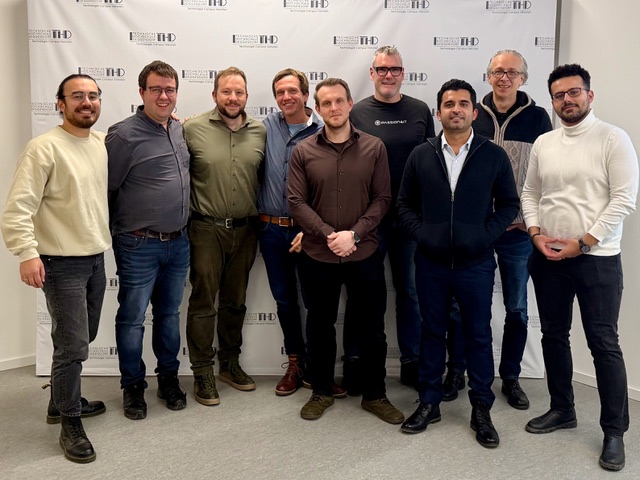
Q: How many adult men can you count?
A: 9